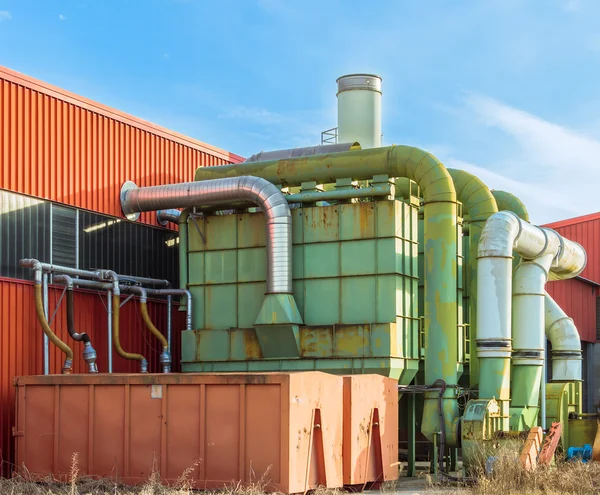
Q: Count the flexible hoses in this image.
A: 4